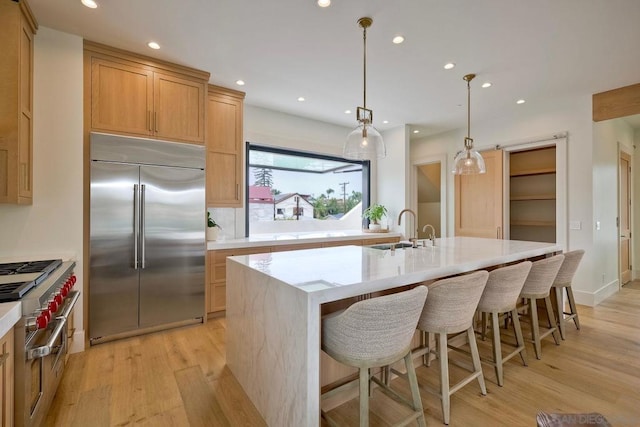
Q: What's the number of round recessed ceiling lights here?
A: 12